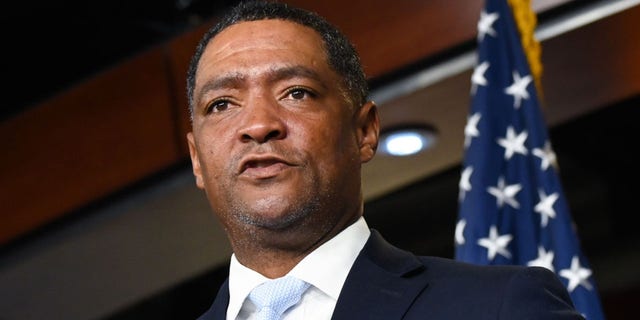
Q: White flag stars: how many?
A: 13